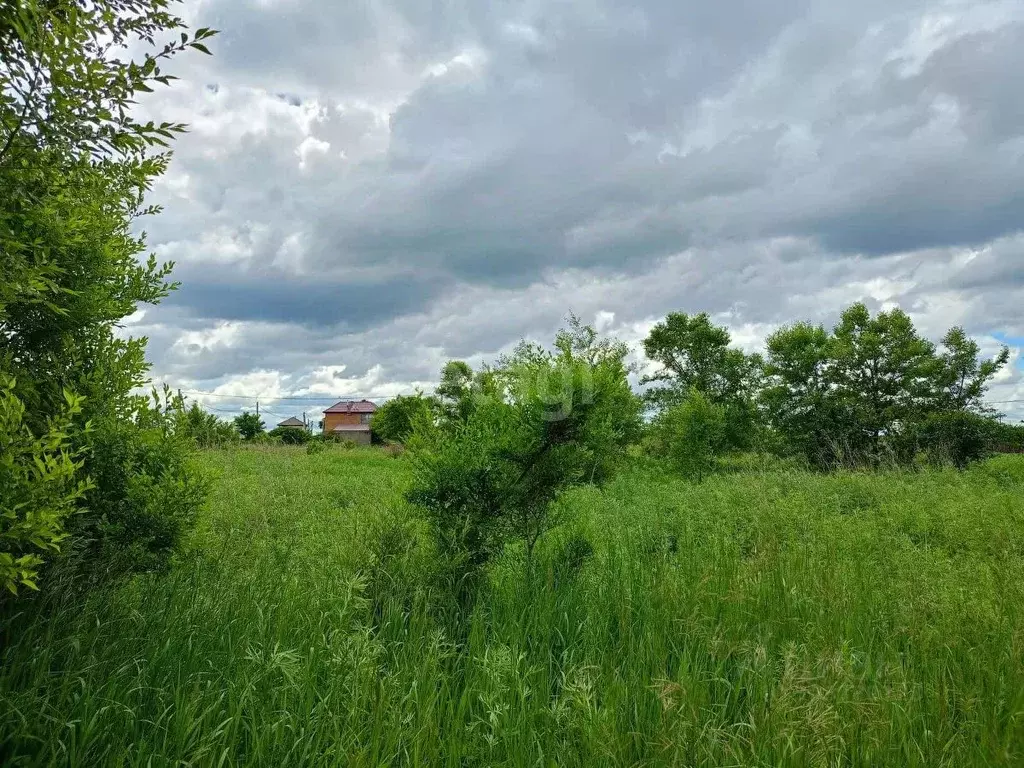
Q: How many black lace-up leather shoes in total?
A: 0